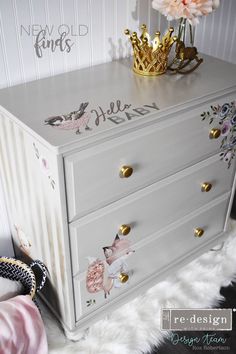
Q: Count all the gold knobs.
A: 6